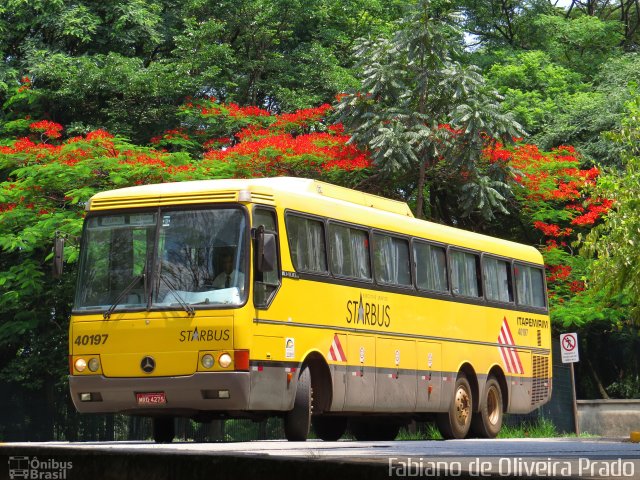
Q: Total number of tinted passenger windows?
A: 7